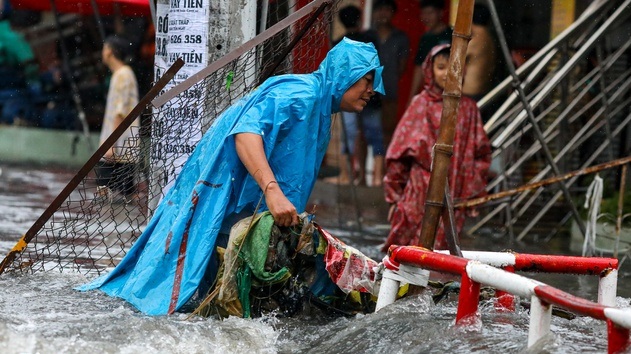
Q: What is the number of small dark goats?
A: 0